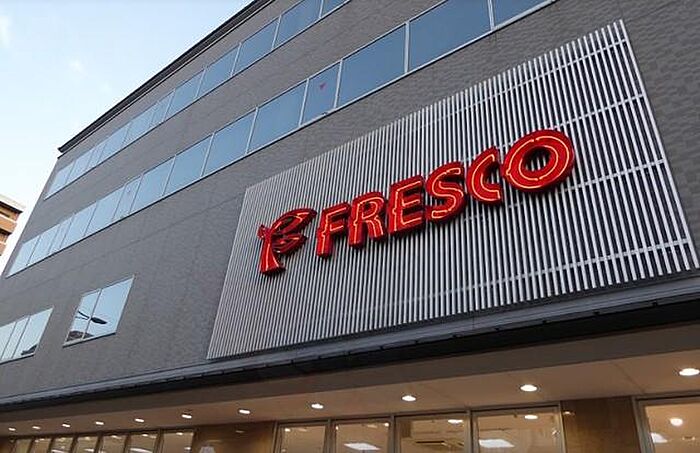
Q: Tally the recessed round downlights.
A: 11